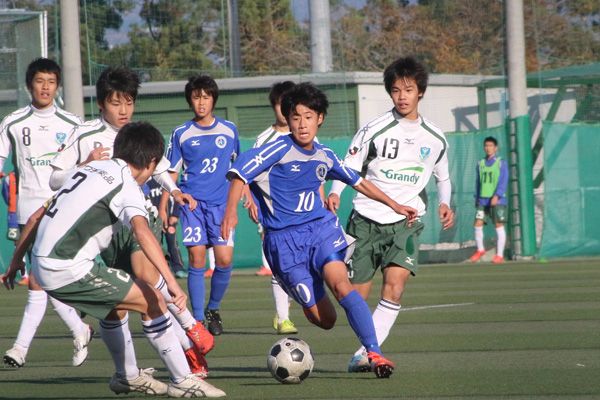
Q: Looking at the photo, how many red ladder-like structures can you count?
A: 0